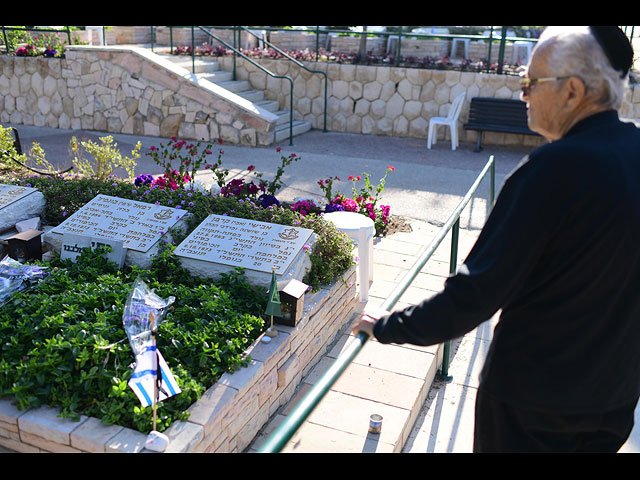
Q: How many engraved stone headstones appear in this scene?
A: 3